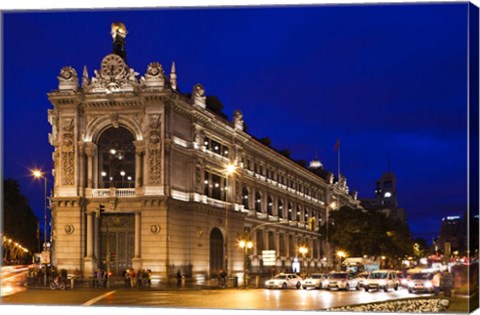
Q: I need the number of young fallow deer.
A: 0